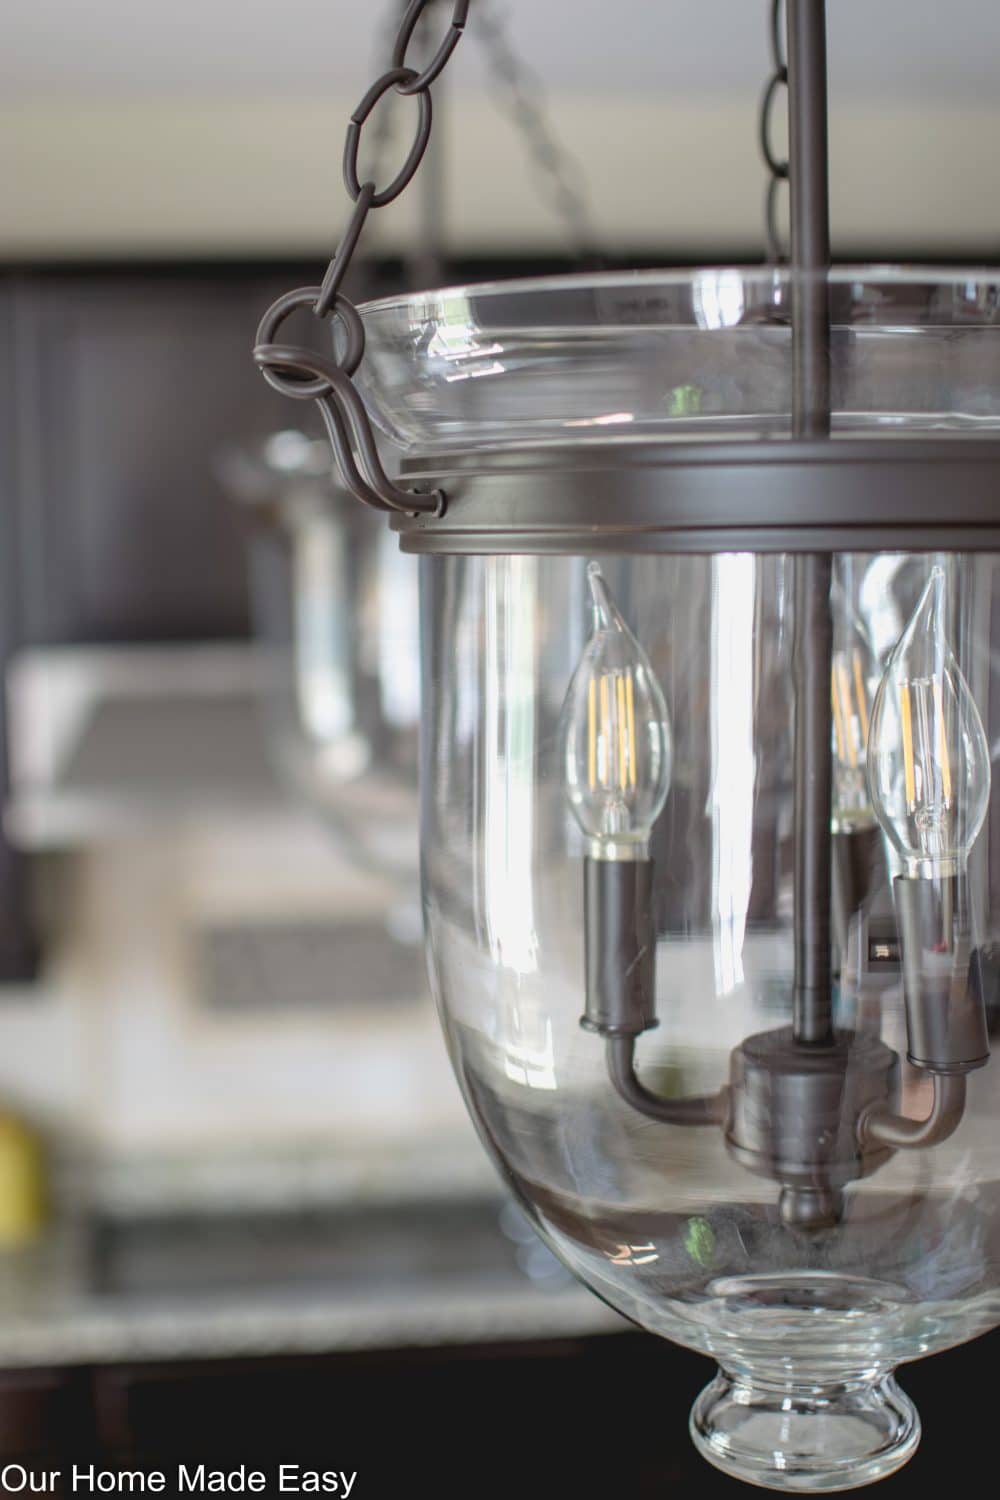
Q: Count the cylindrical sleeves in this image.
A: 3